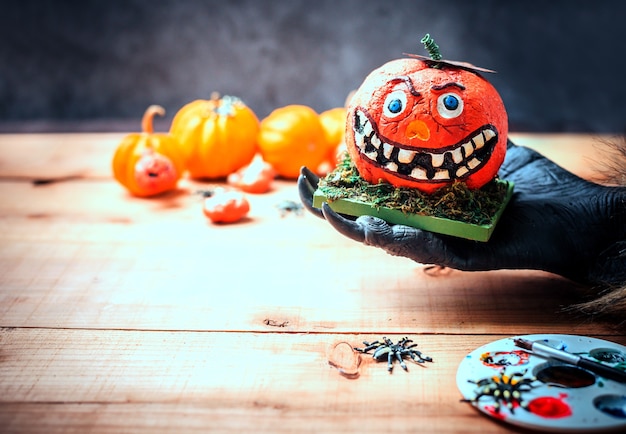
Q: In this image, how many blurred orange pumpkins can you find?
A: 4